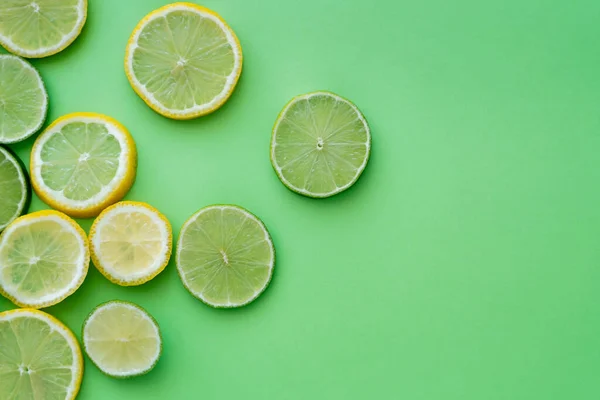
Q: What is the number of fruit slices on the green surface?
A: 11